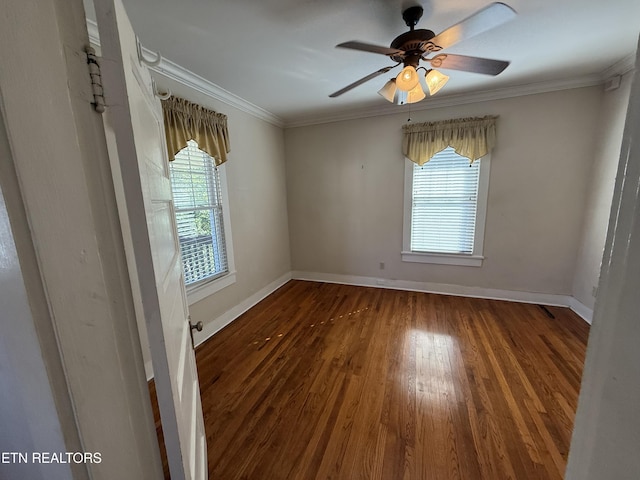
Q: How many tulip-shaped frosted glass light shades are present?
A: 4